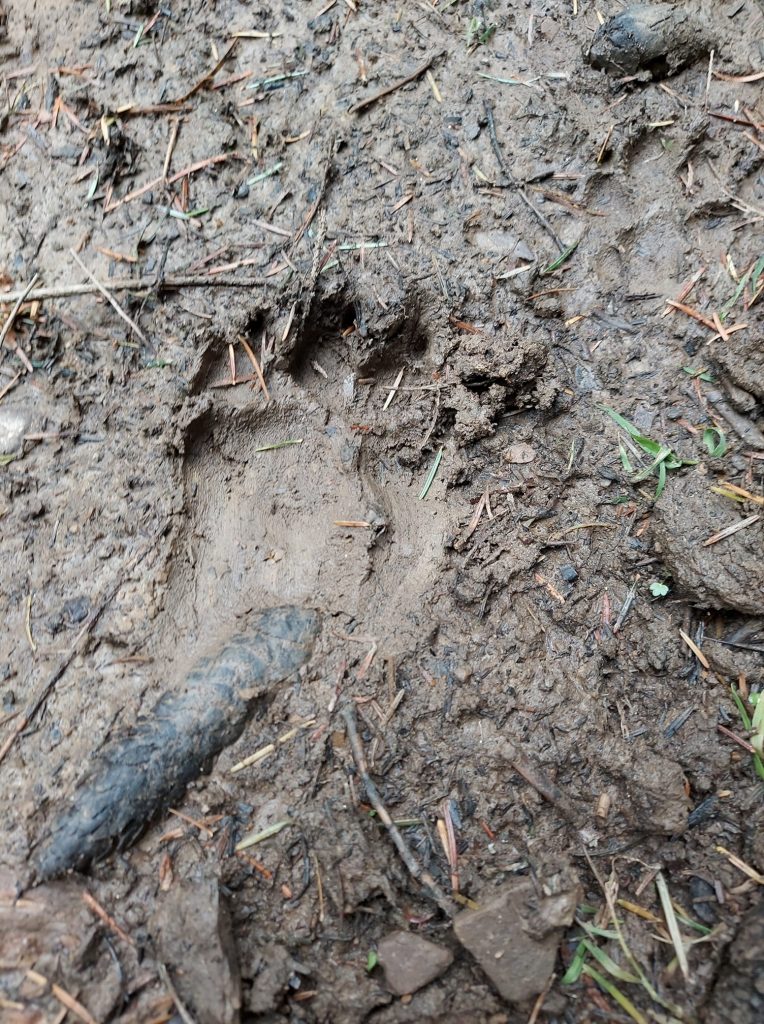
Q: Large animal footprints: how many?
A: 1